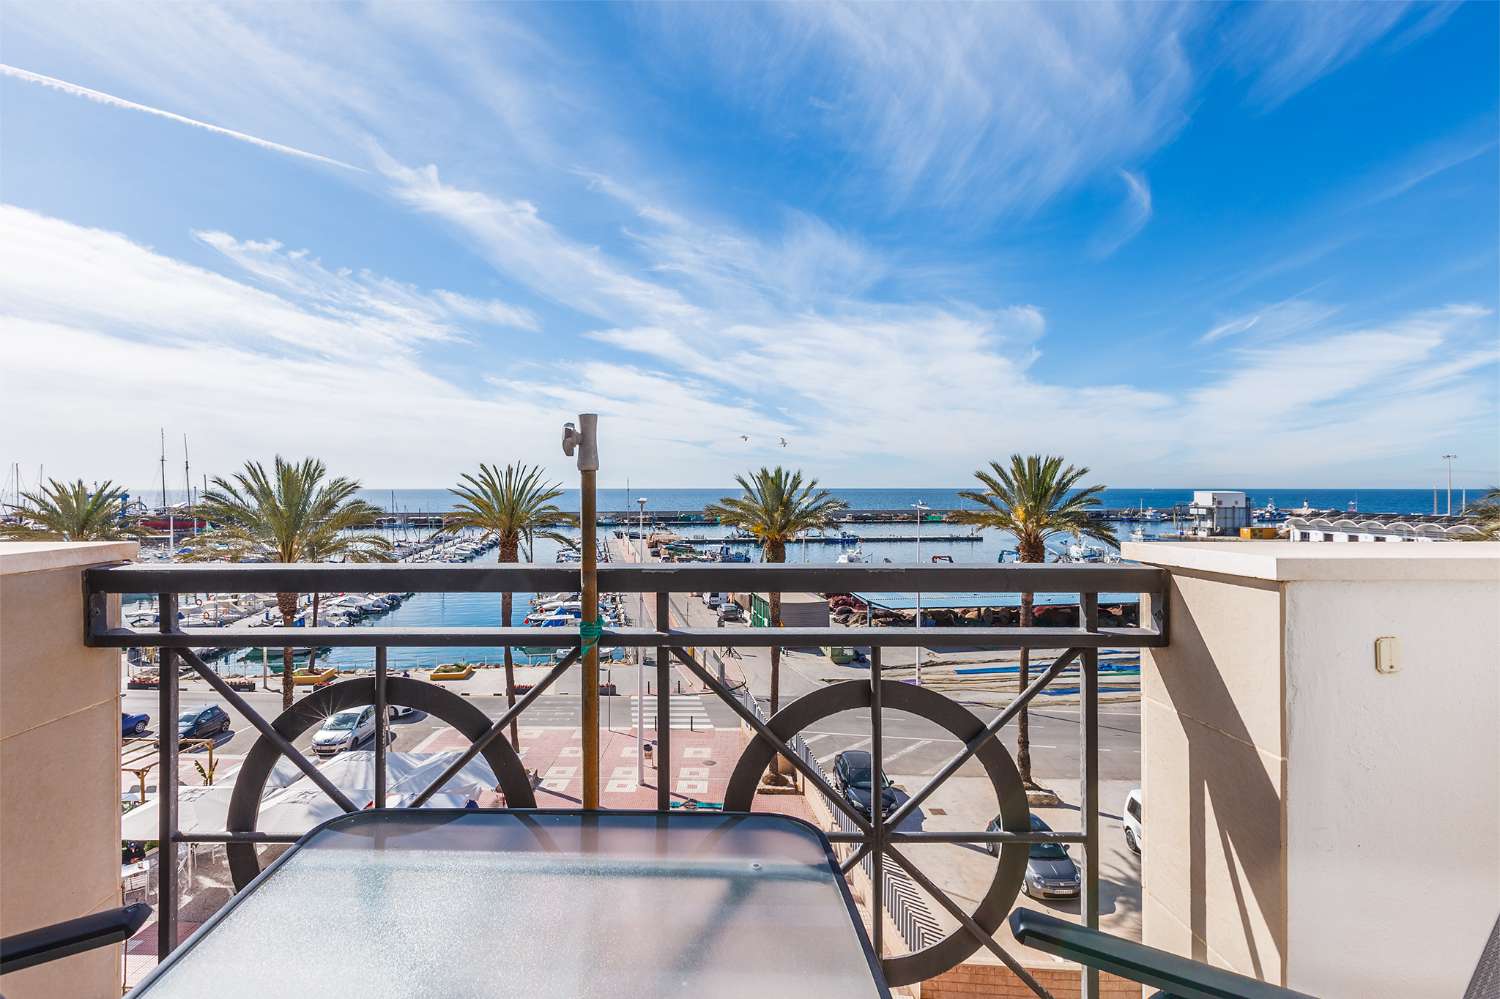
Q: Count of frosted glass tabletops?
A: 1